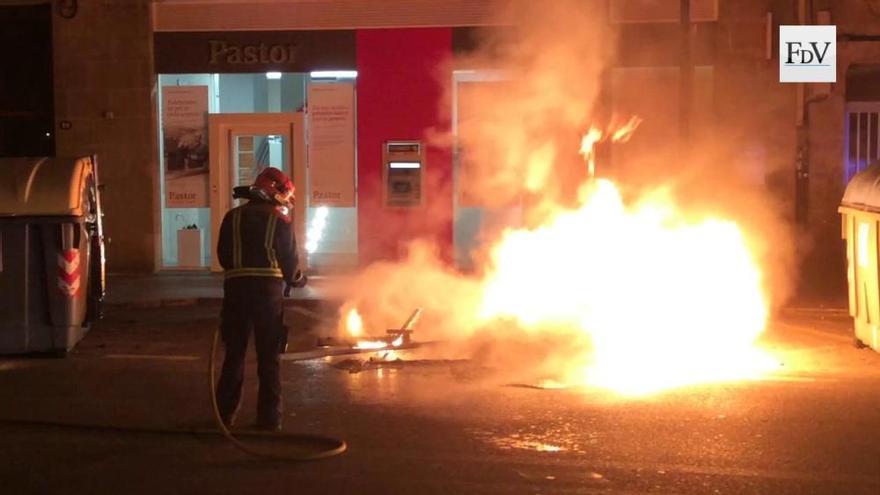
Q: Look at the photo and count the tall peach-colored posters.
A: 2